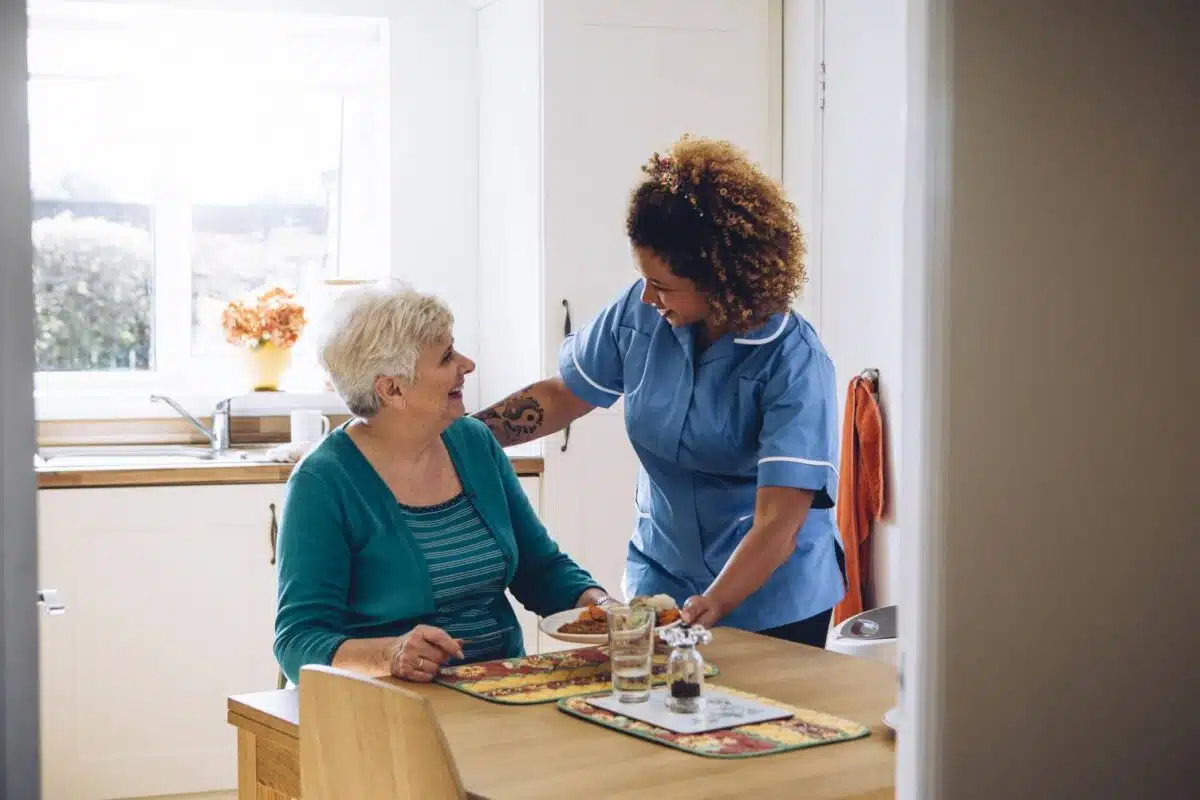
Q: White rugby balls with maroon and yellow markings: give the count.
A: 0